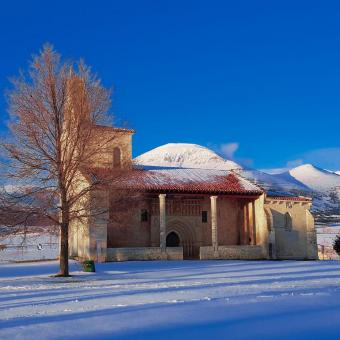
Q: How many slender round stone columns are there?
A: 2